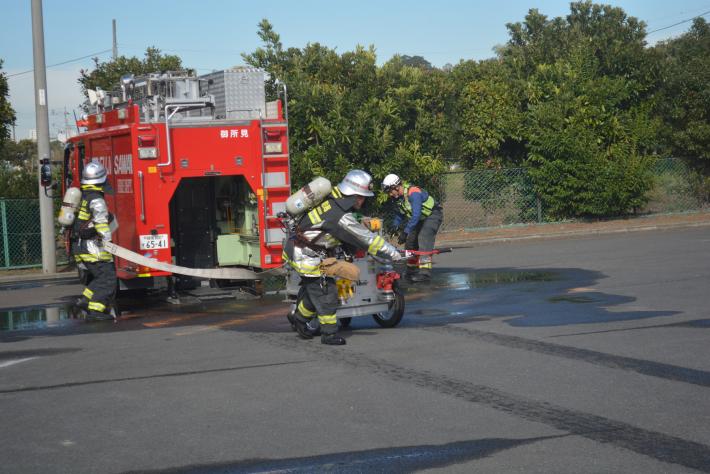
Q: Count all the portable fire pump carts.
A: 1